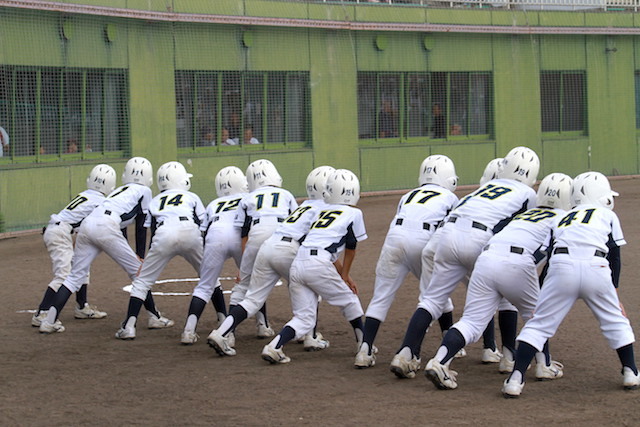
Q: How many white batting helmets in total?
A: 12